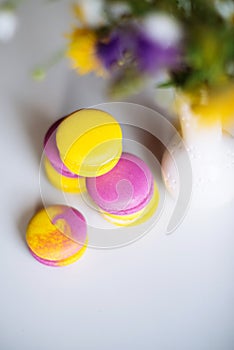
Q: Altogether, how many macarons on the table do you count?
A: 6